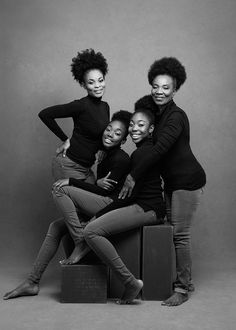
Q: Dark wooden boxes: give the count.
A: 3